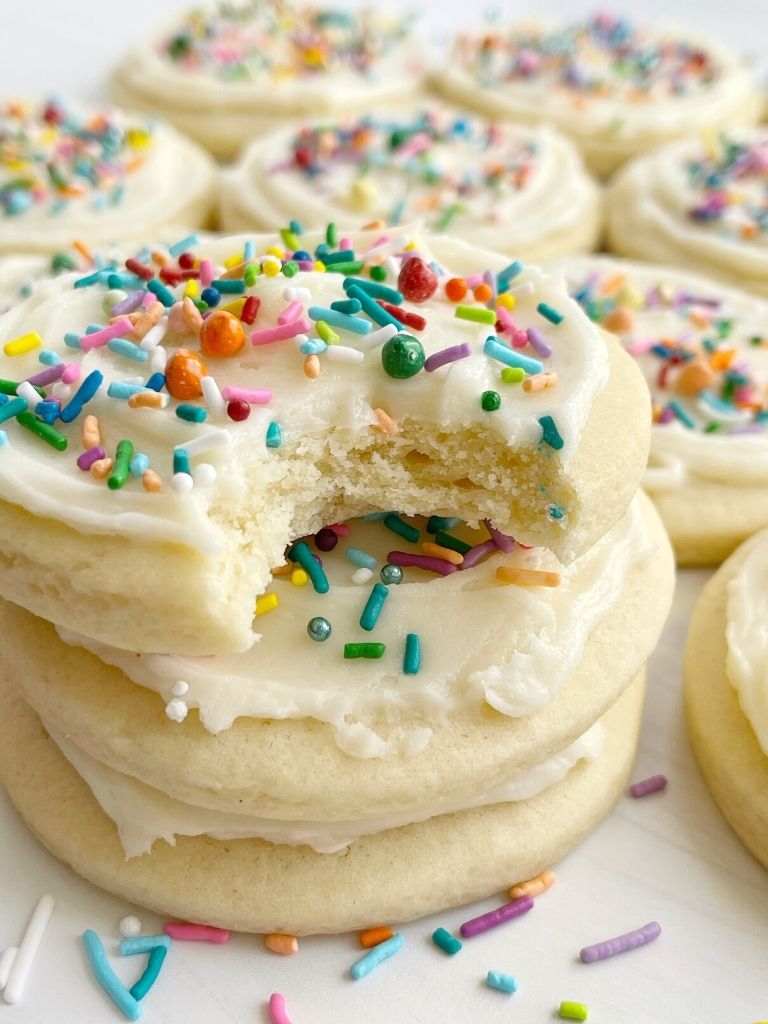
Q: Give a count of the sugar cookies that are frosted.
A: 11